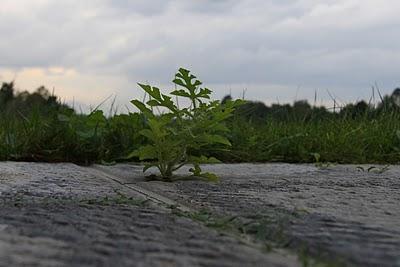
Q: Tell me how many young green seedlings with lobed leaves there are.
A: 1